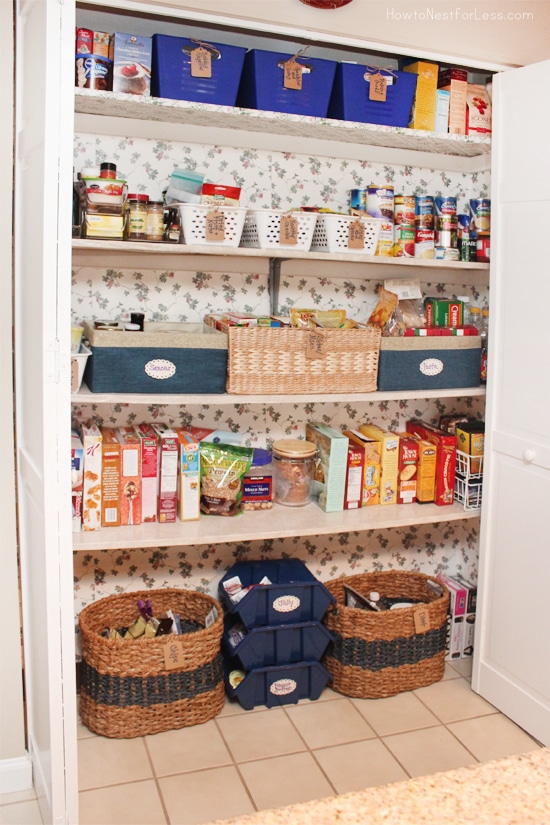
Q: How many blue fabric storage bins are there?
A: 2